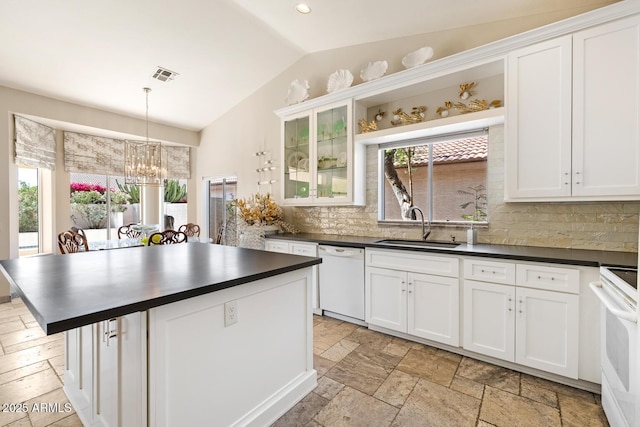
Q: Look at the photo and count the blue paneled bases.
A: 0